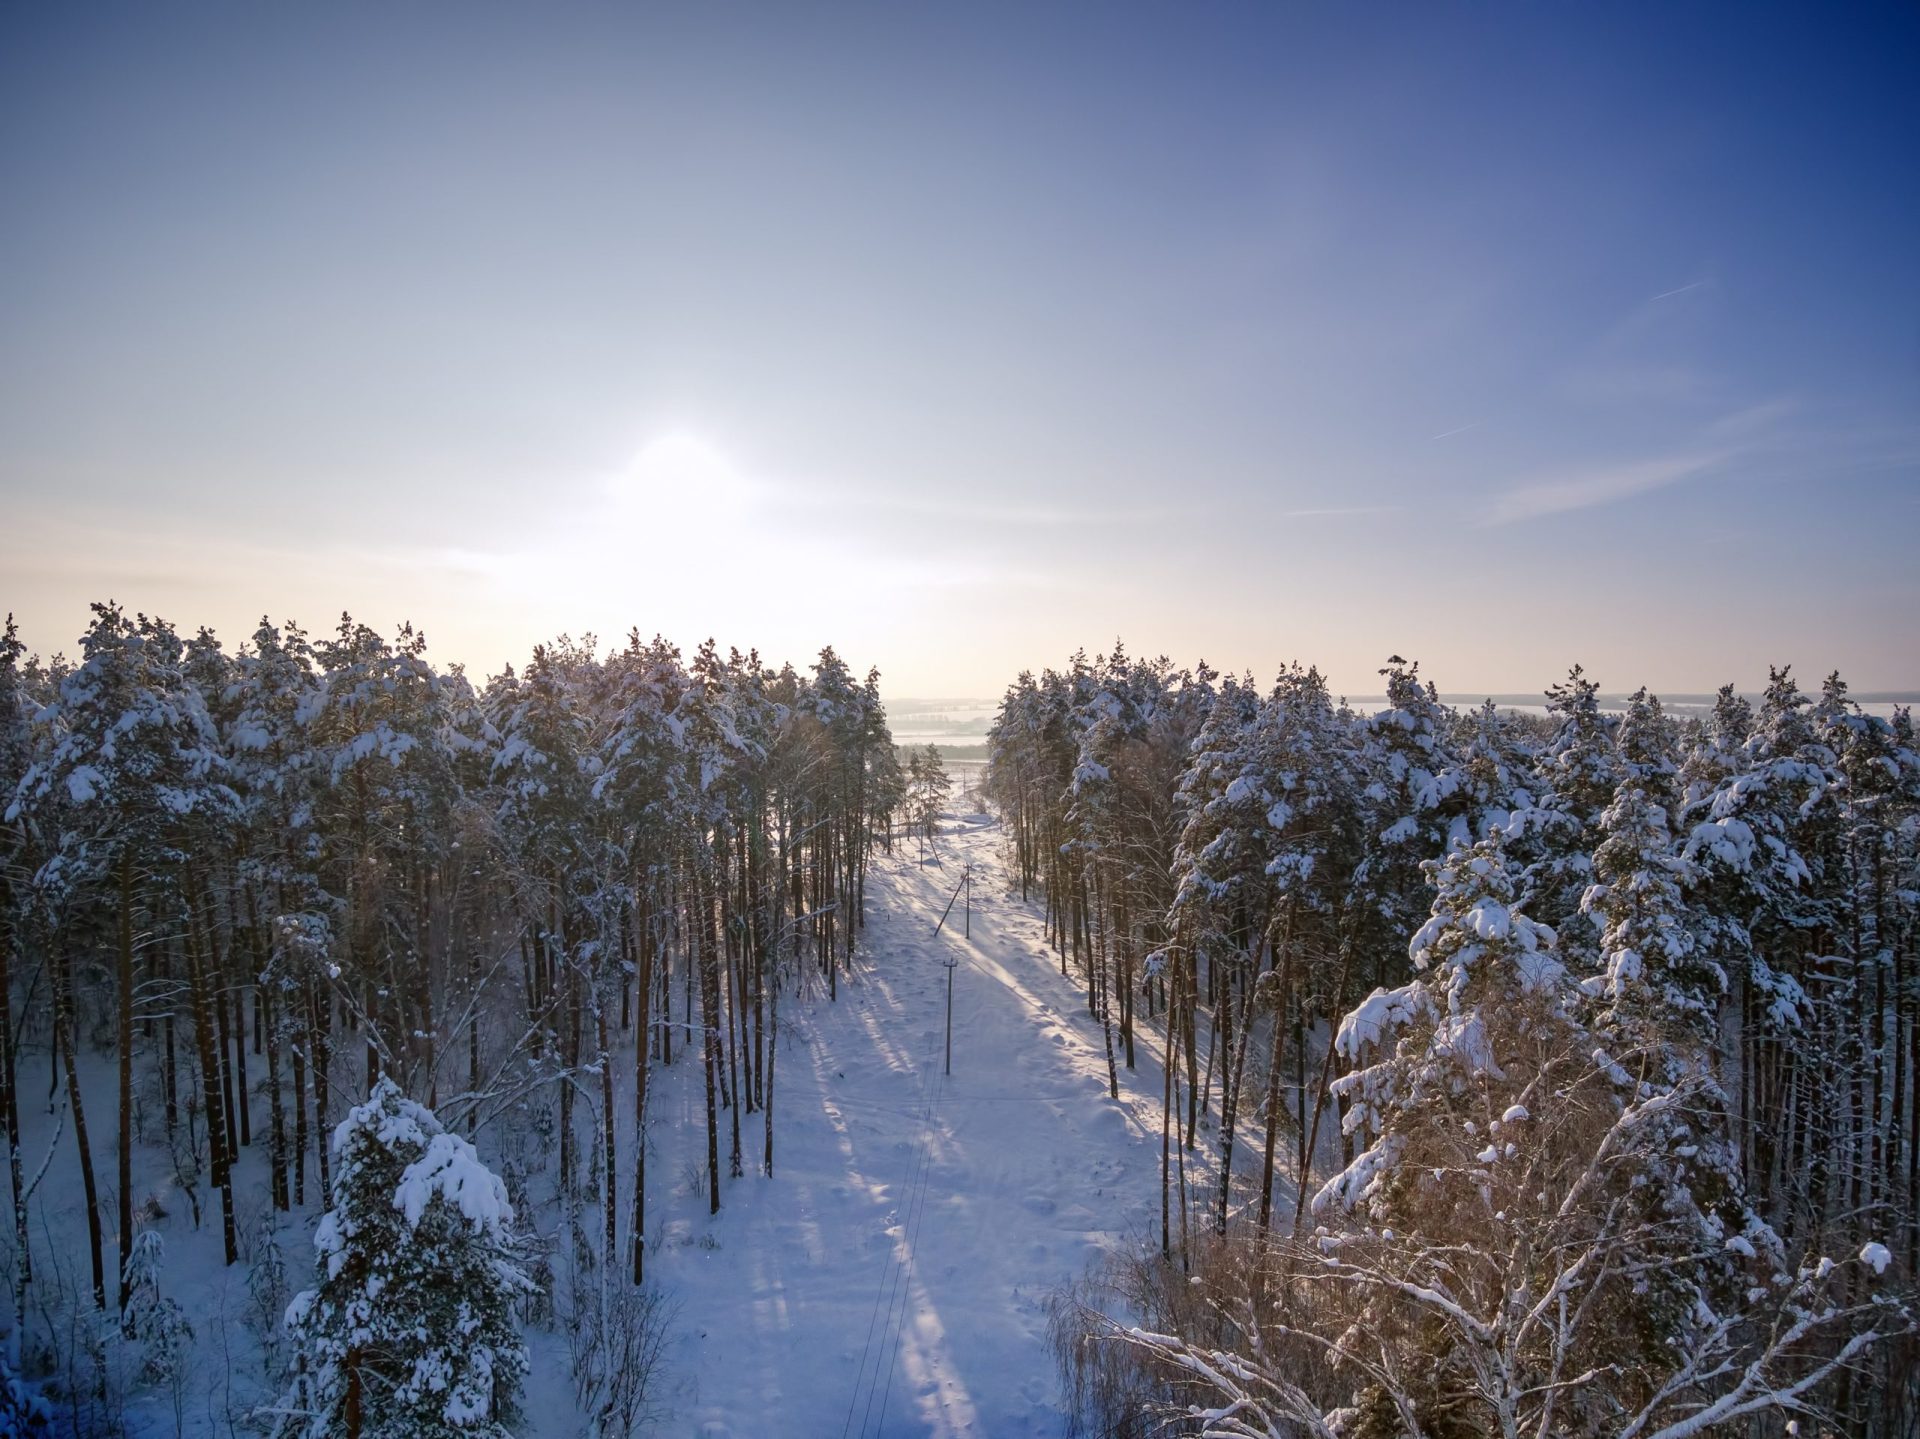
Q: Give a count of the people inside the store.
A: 0